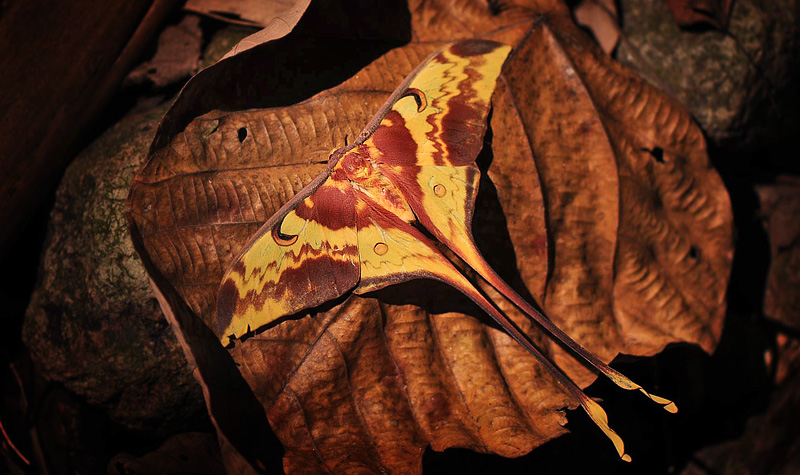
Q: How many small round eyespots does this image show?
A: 2